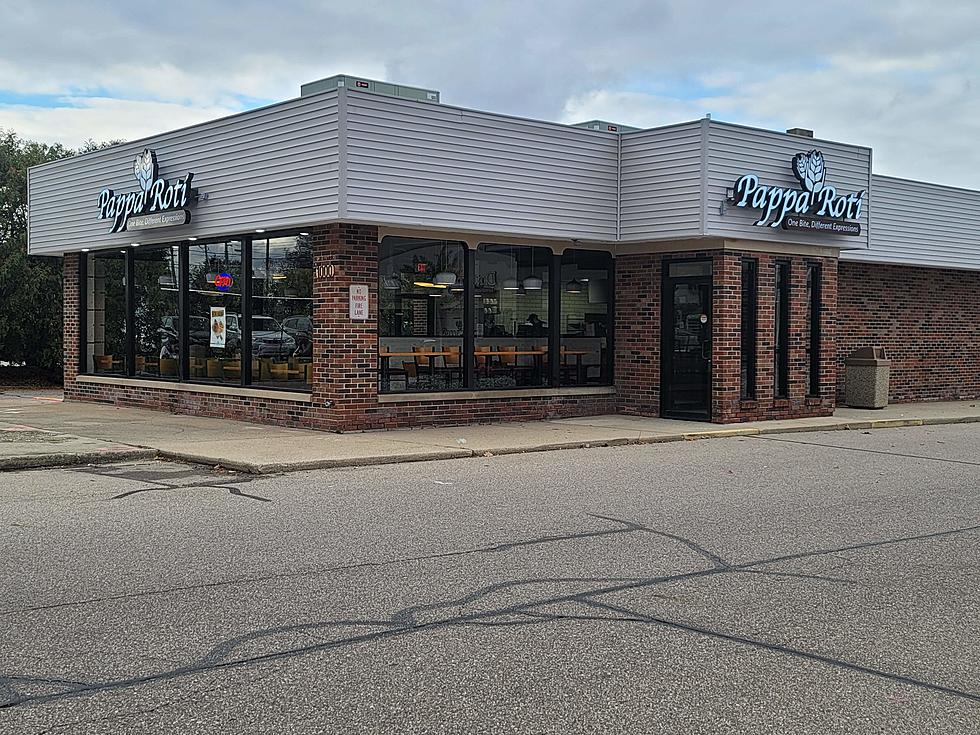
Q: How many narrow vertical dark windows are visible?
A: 3